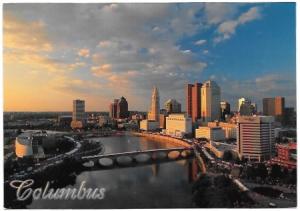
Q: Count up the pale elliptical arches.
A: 7